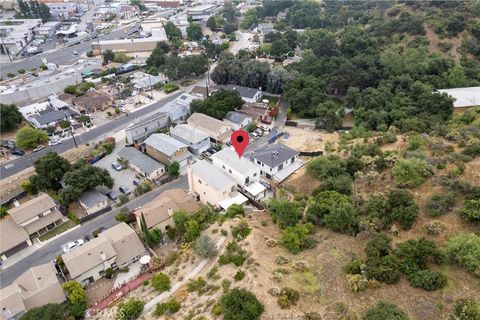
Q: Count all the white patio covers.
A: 2